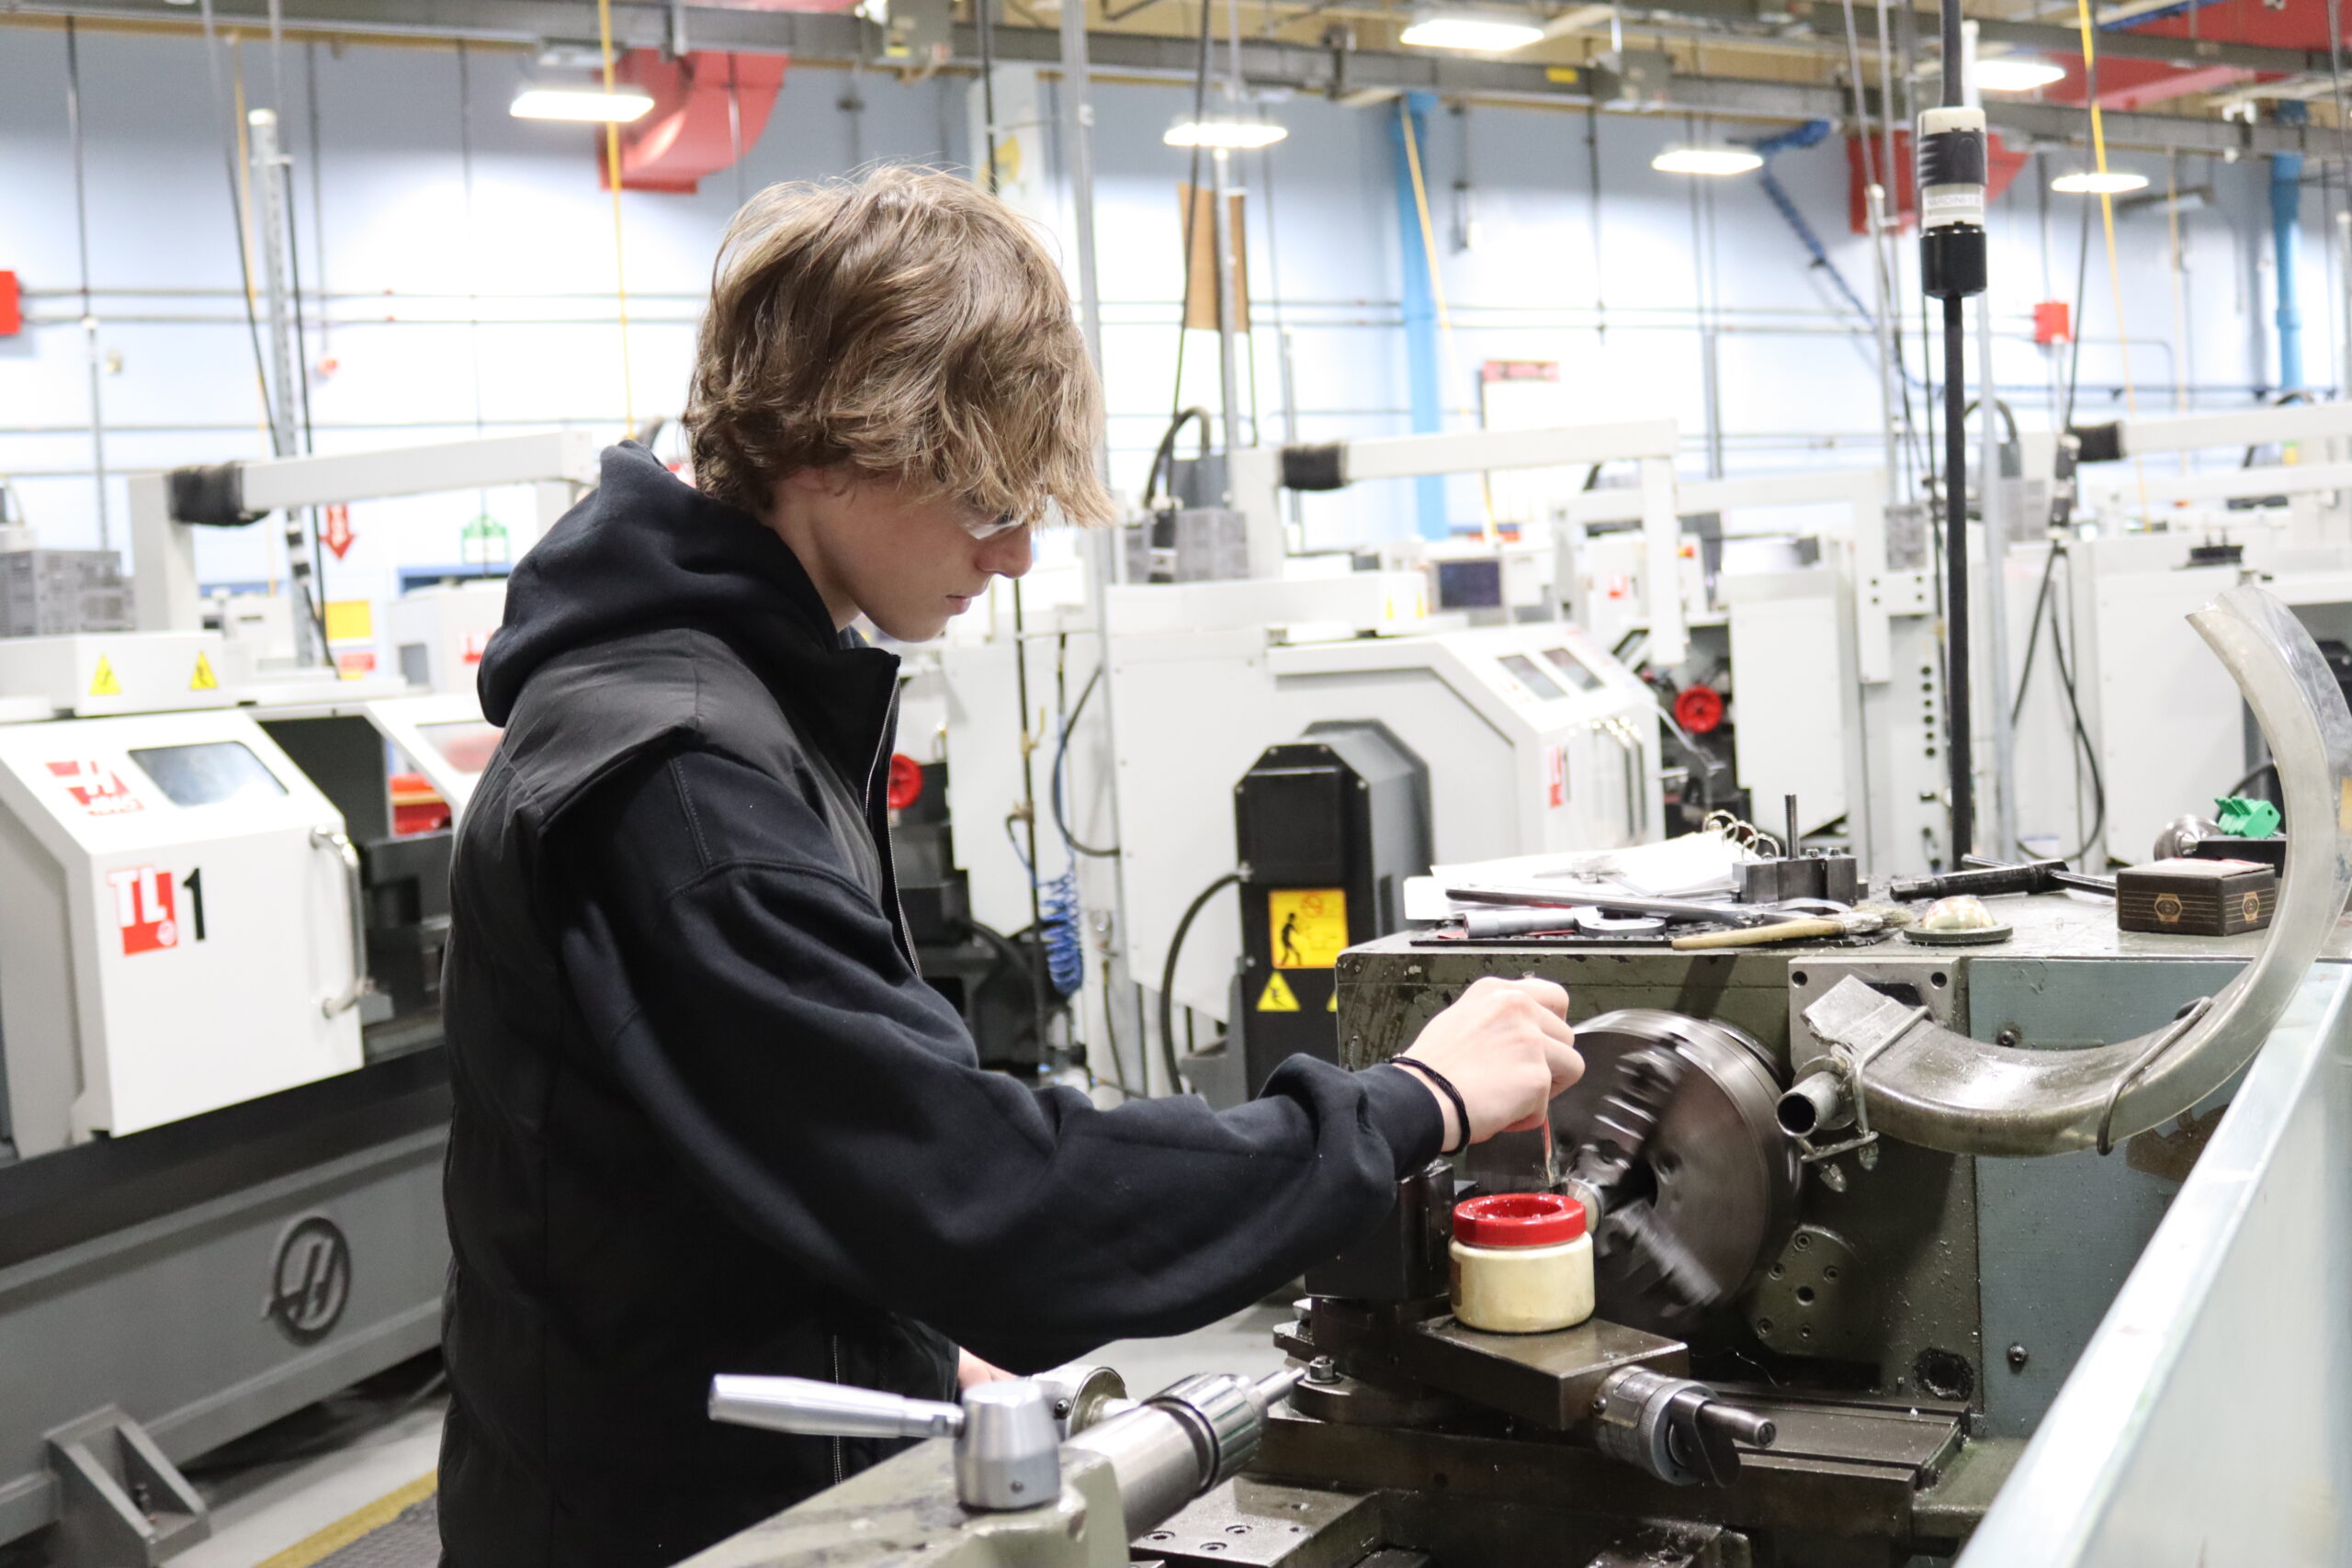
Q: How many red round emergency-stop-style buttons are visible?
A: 2